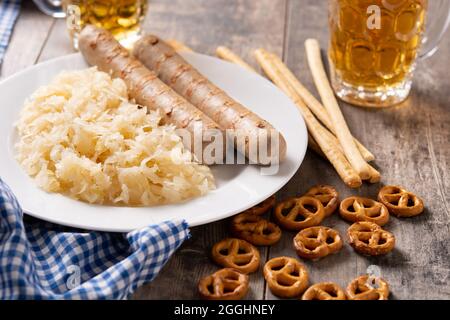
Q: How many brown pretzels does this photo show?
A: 13